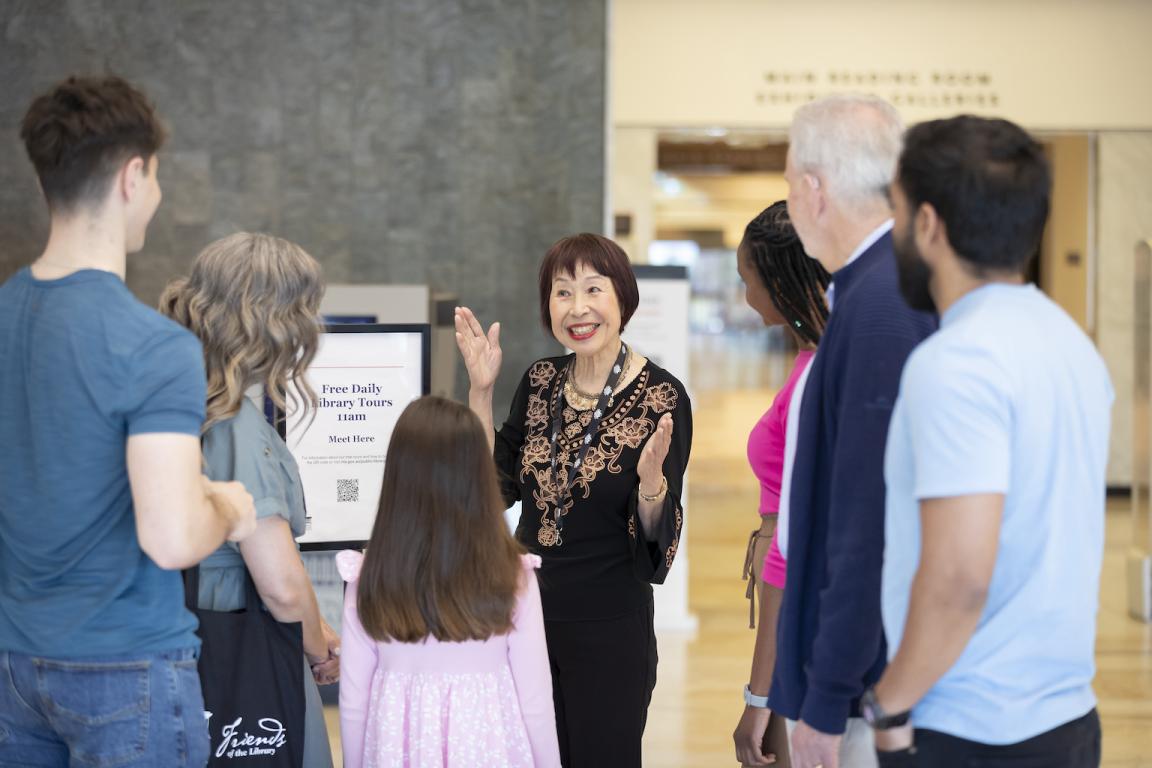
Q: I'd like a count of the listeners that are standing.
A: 6